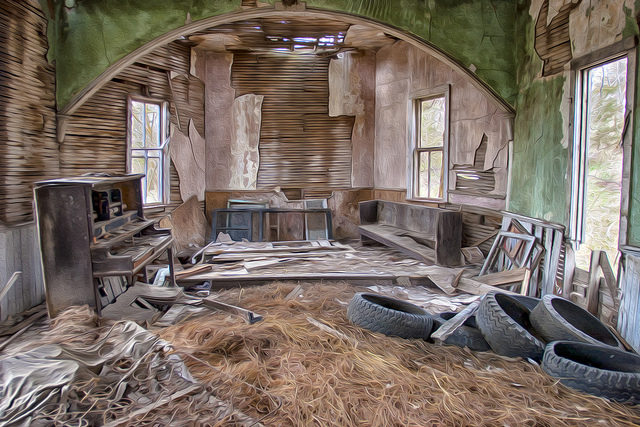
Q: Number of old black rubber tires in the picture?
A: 5